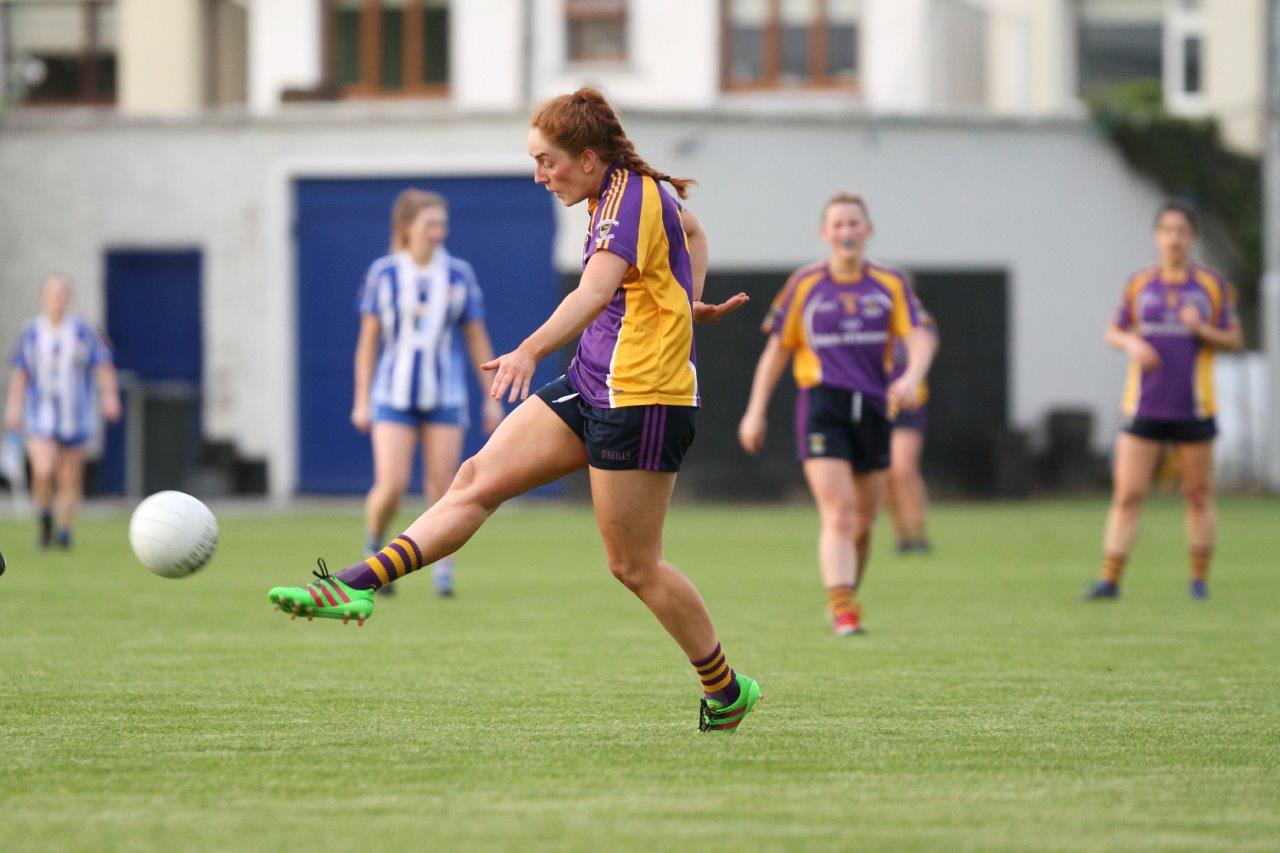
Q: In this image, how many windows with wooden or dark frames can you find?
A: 4